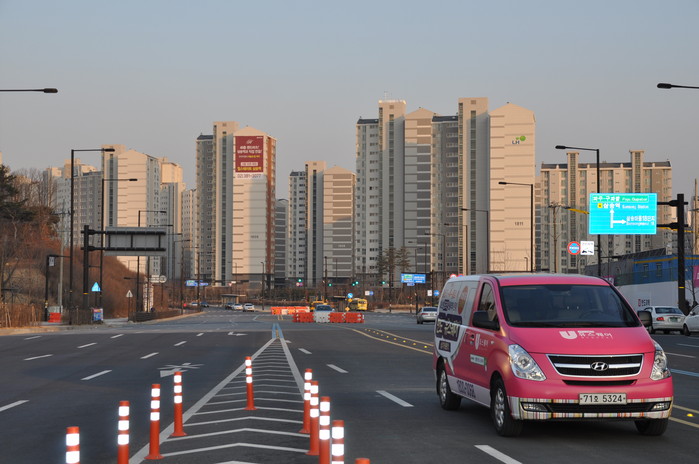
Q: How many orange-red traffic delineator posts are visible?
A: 10